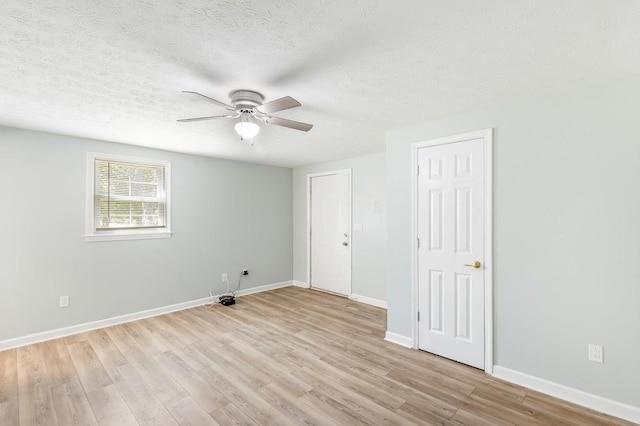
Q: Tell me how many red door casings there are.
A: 0